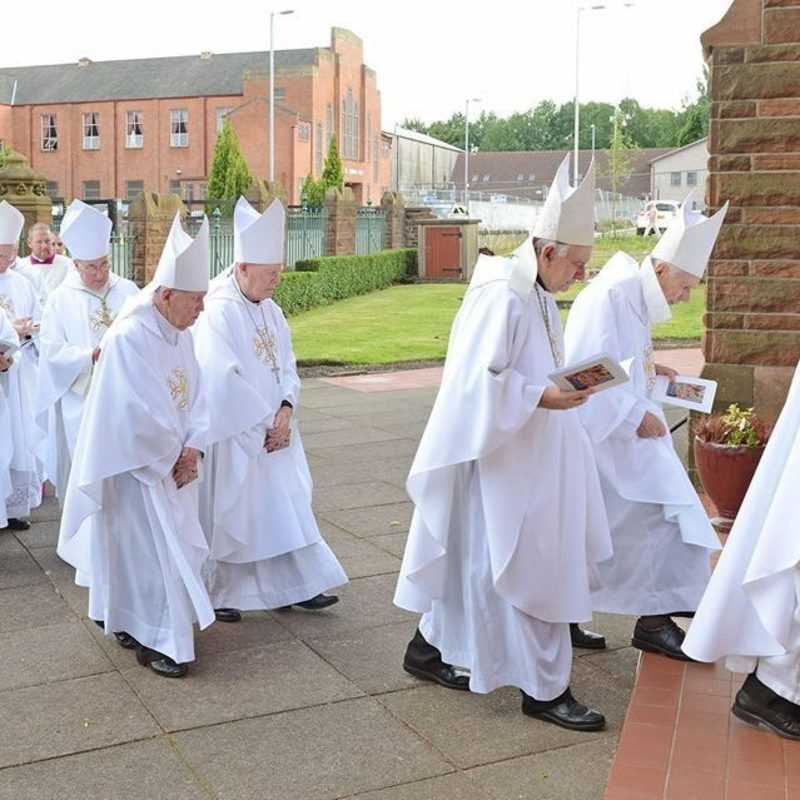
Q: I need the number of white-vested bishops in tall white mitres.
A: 6